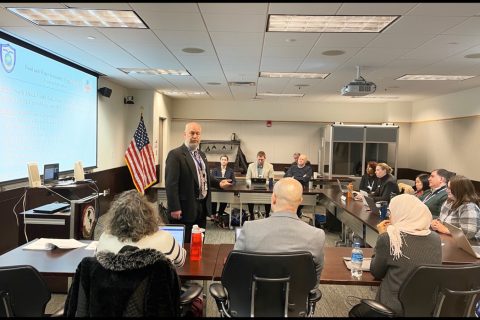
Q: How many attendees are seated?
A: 12